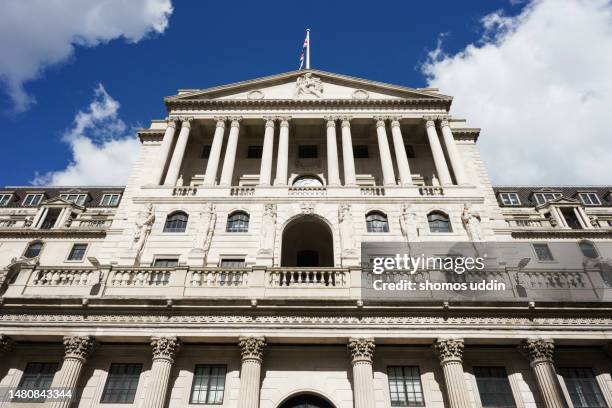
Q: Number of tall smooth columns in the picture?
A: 12